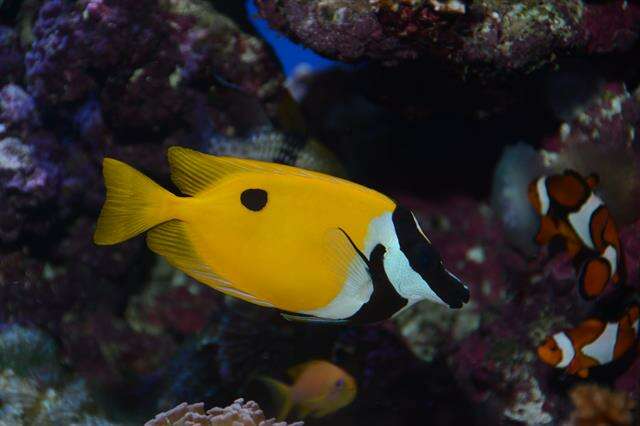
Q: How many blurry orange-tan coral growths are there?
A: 1